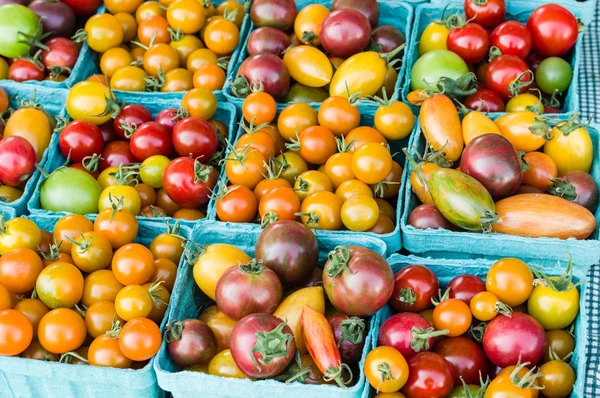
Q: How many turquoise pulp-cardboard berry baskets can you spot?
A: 11